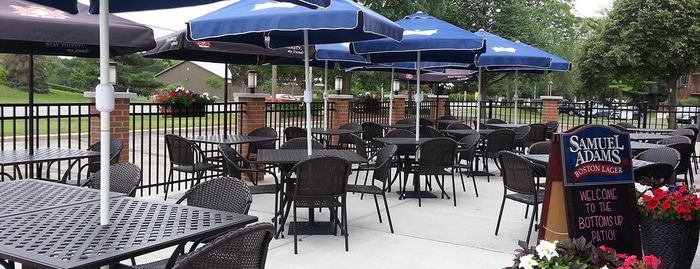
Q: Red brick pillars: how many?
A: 6